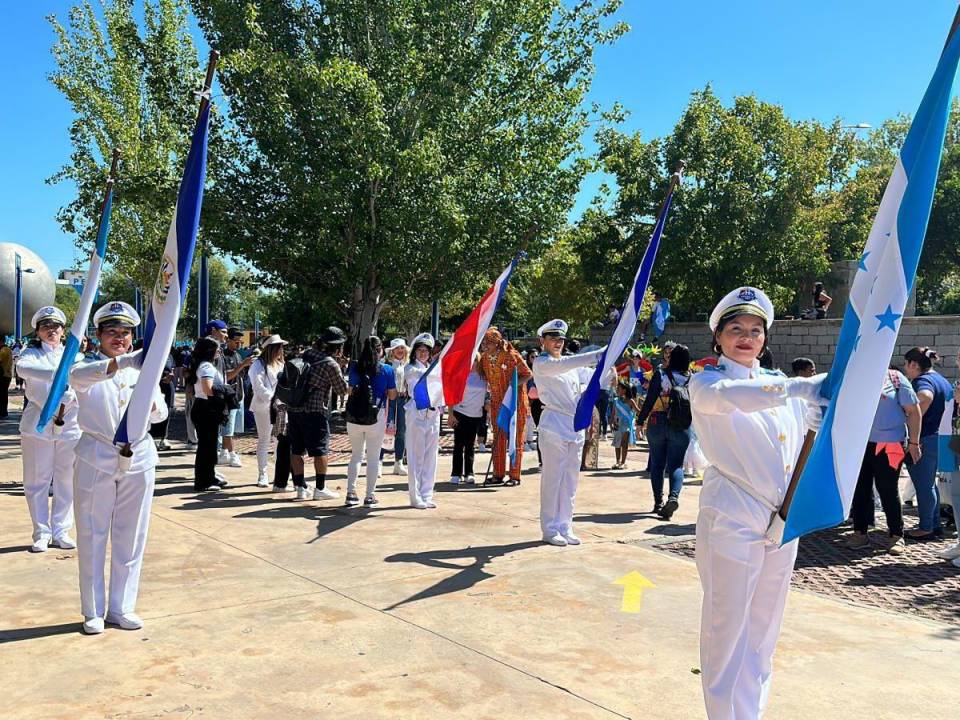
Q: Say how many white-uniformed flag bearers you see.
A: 5